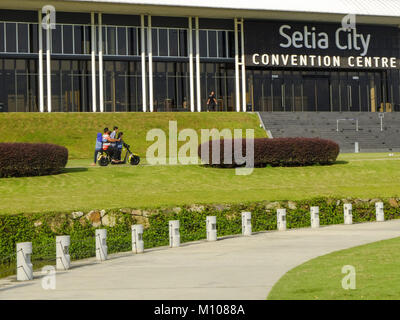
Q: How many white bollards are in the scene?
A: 11